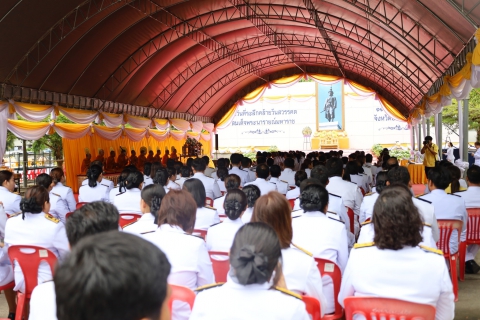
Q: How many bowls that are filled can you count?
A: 0